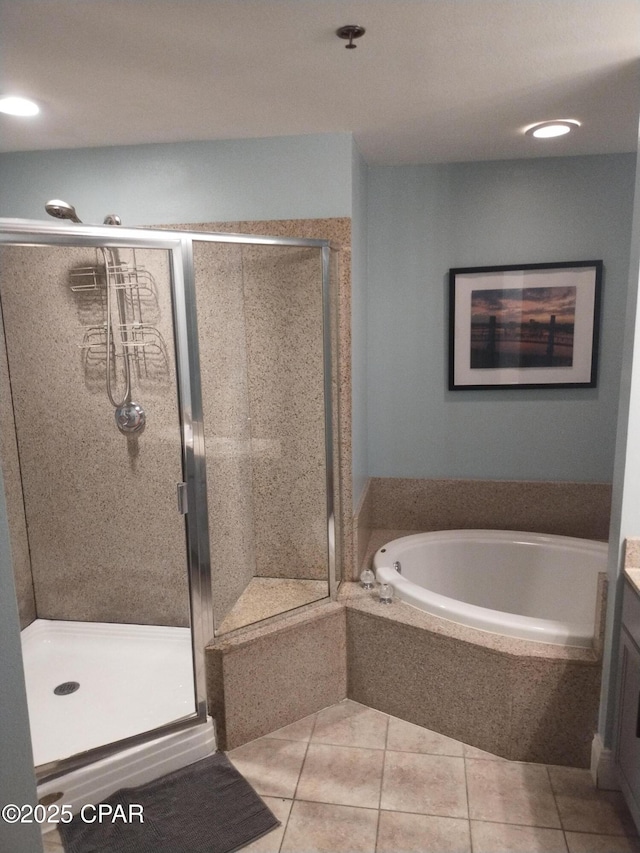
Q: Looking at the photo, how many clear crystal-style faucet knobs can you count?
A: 2